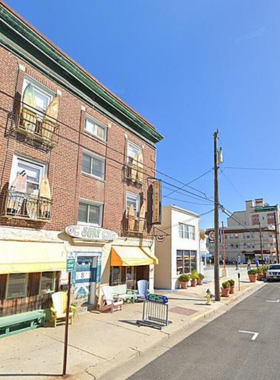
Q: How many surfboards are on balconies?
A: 8